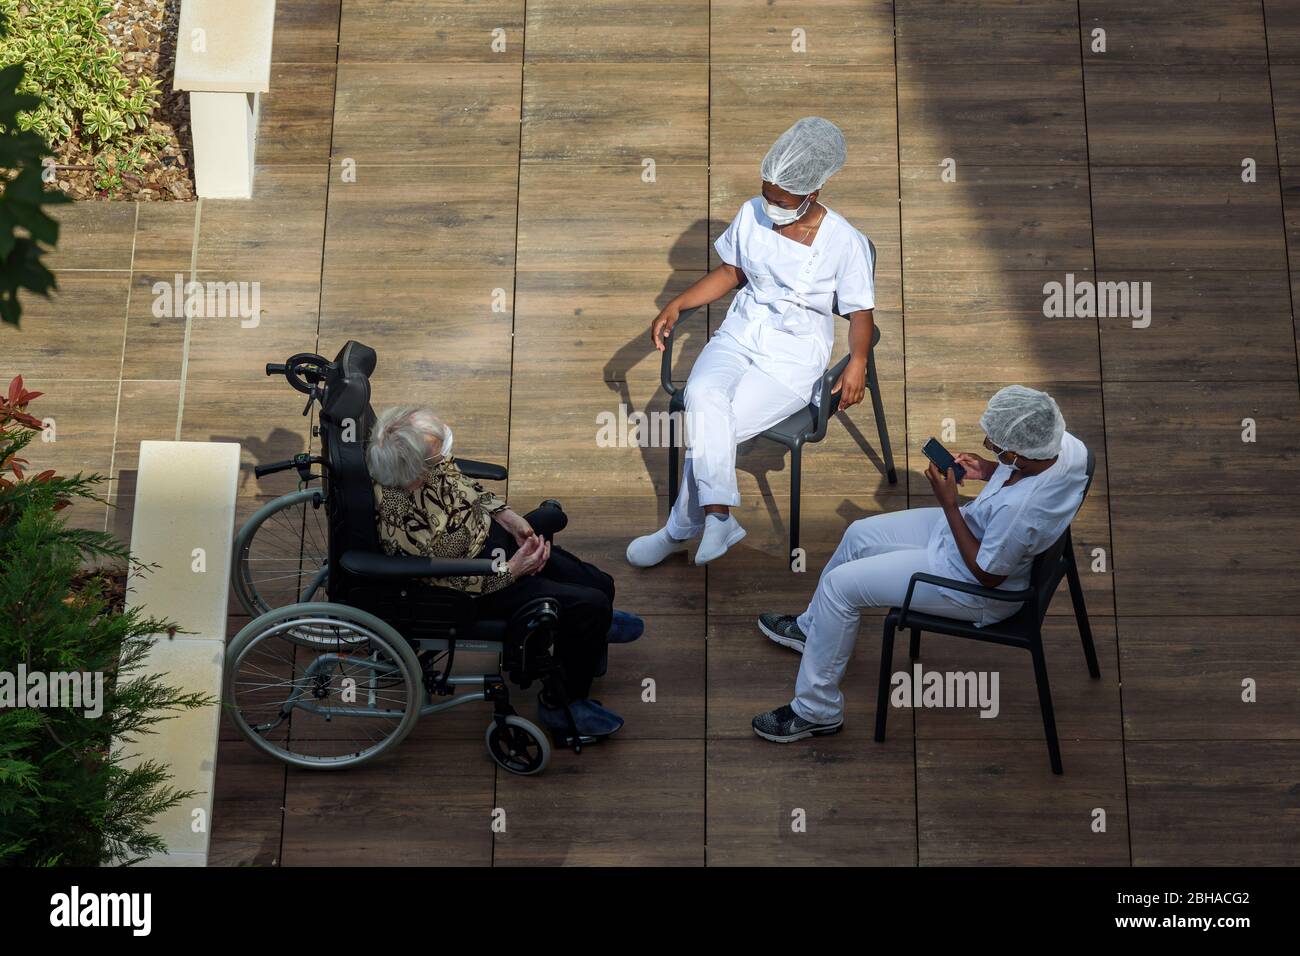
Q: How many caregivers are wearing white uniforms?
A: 2